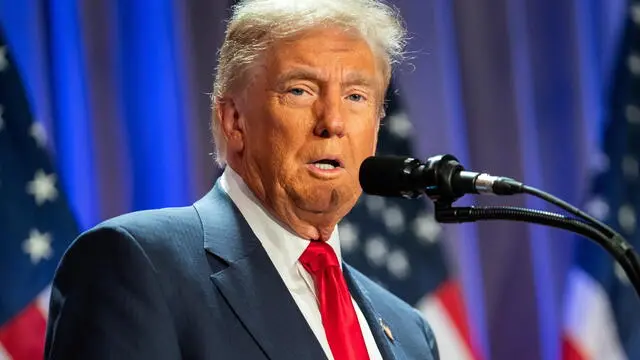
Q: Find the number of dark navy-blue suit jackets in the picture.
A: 1